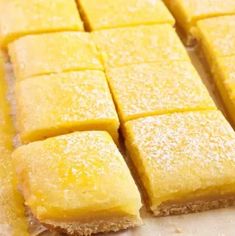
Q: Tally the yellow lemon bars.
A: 11